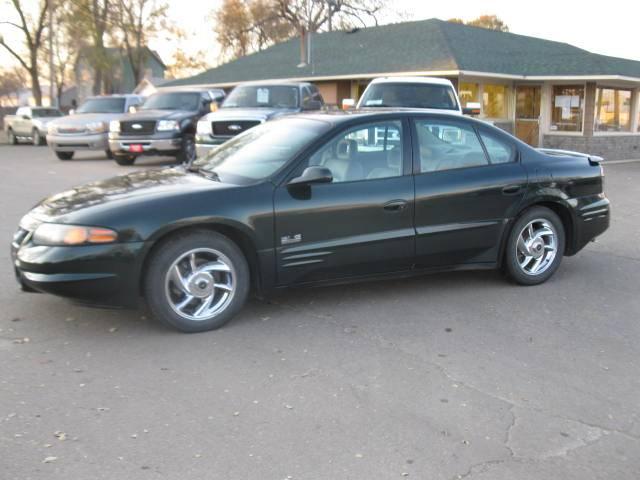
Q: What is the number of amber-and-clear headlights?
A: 1